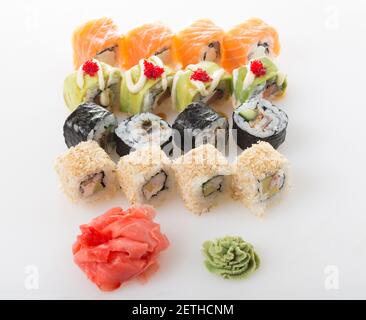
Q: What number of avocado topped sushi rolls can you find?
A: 4